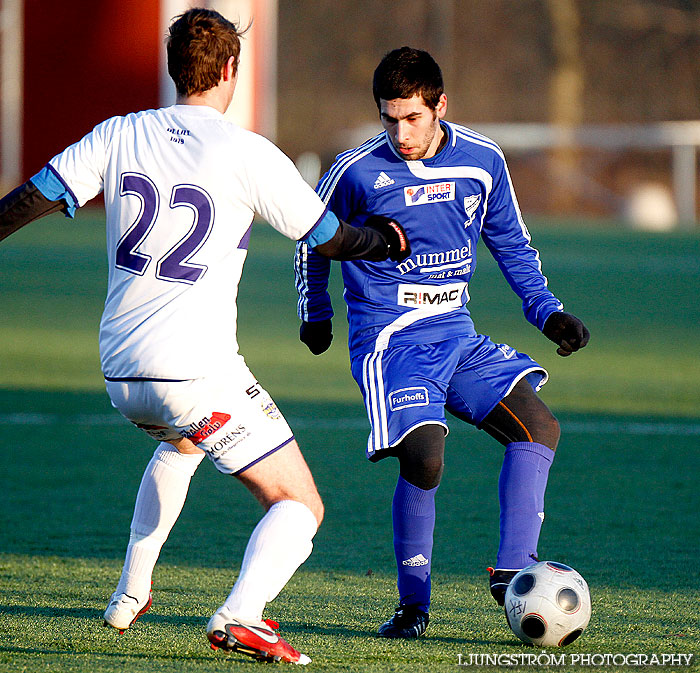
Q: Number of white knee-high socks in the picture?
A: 2